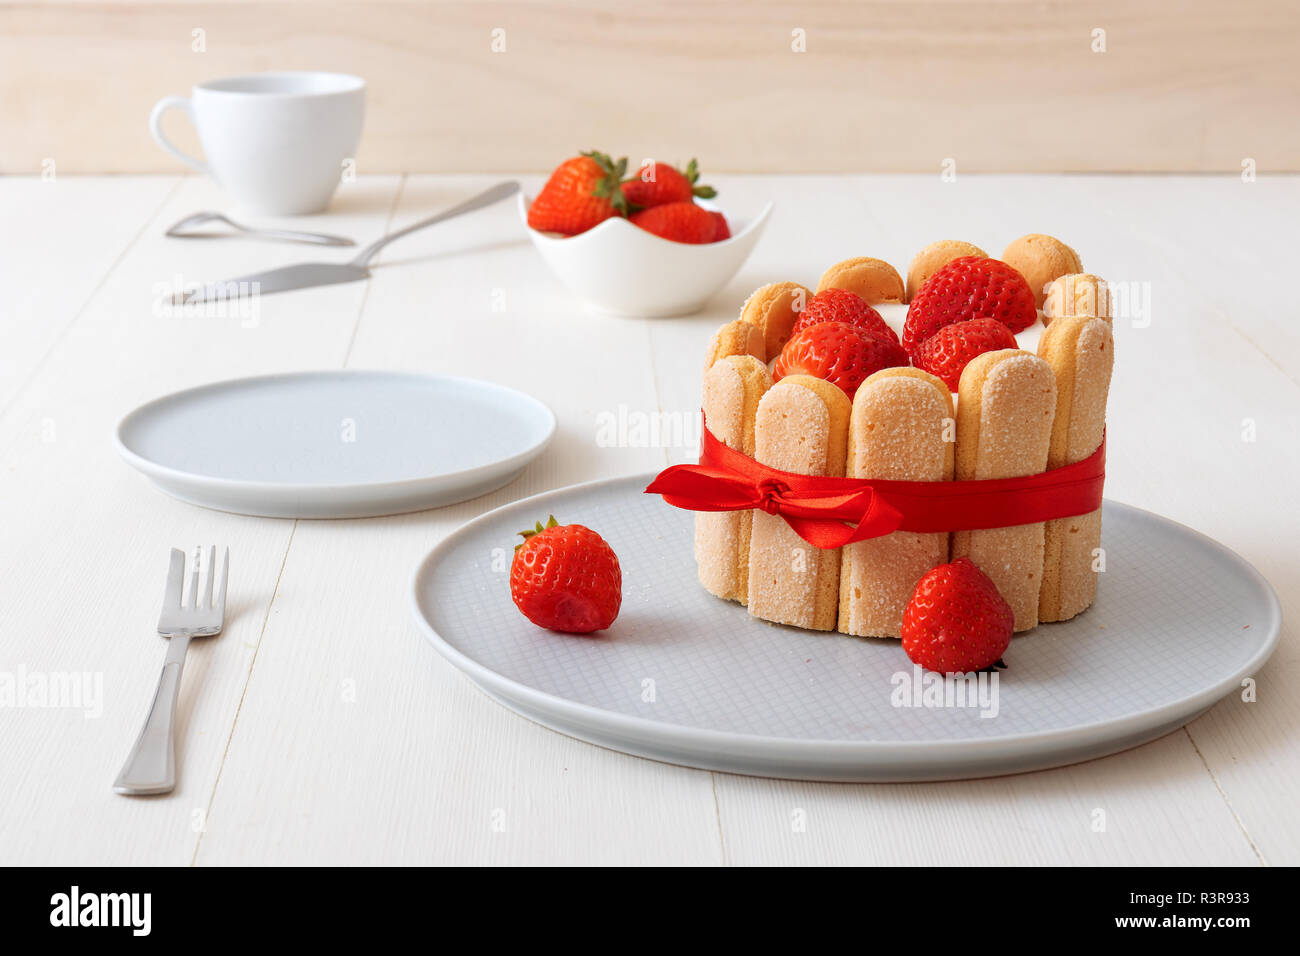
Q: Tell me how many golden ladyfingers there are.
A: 11